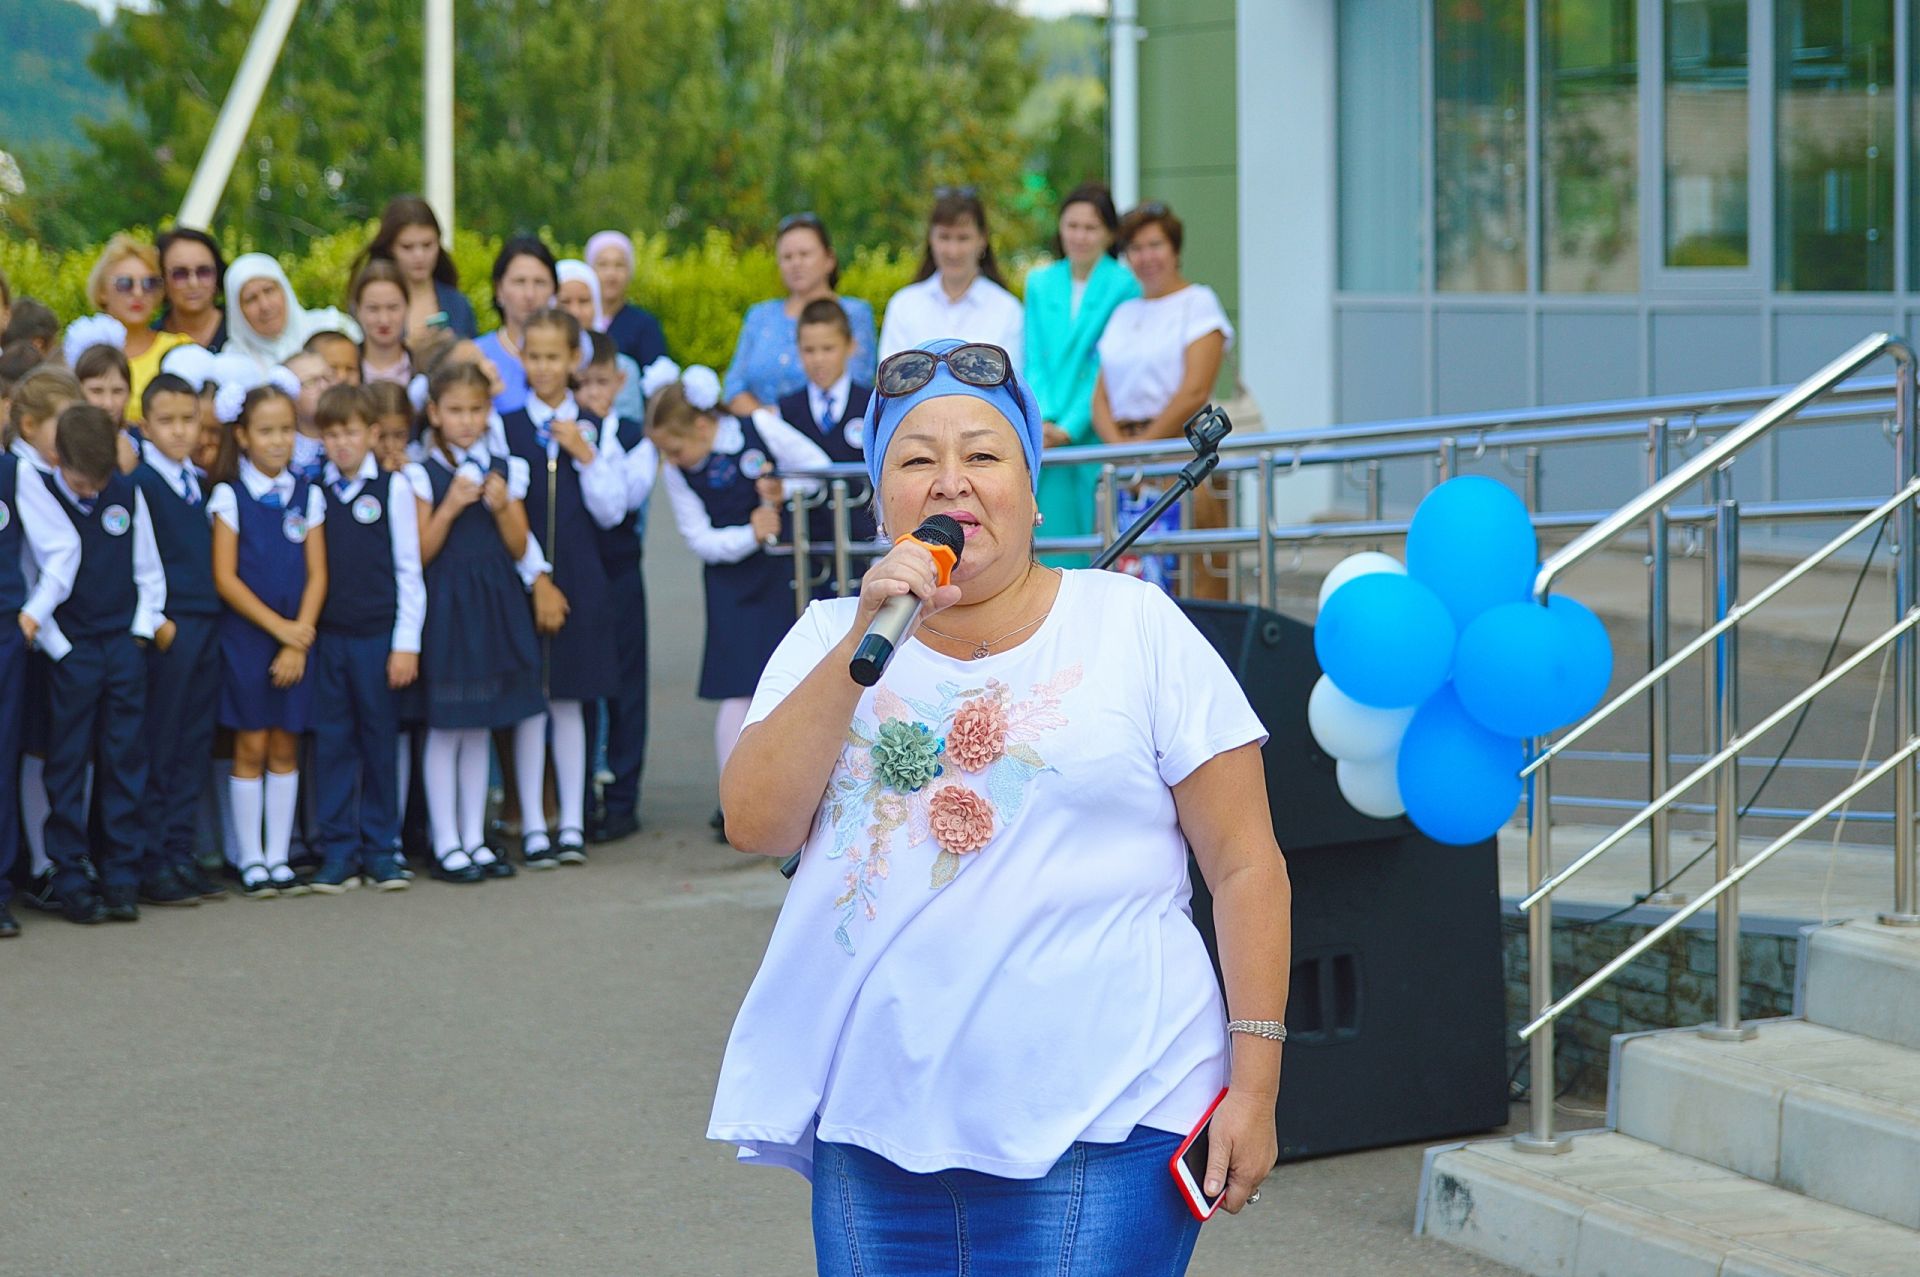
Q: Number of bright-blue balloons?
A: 5